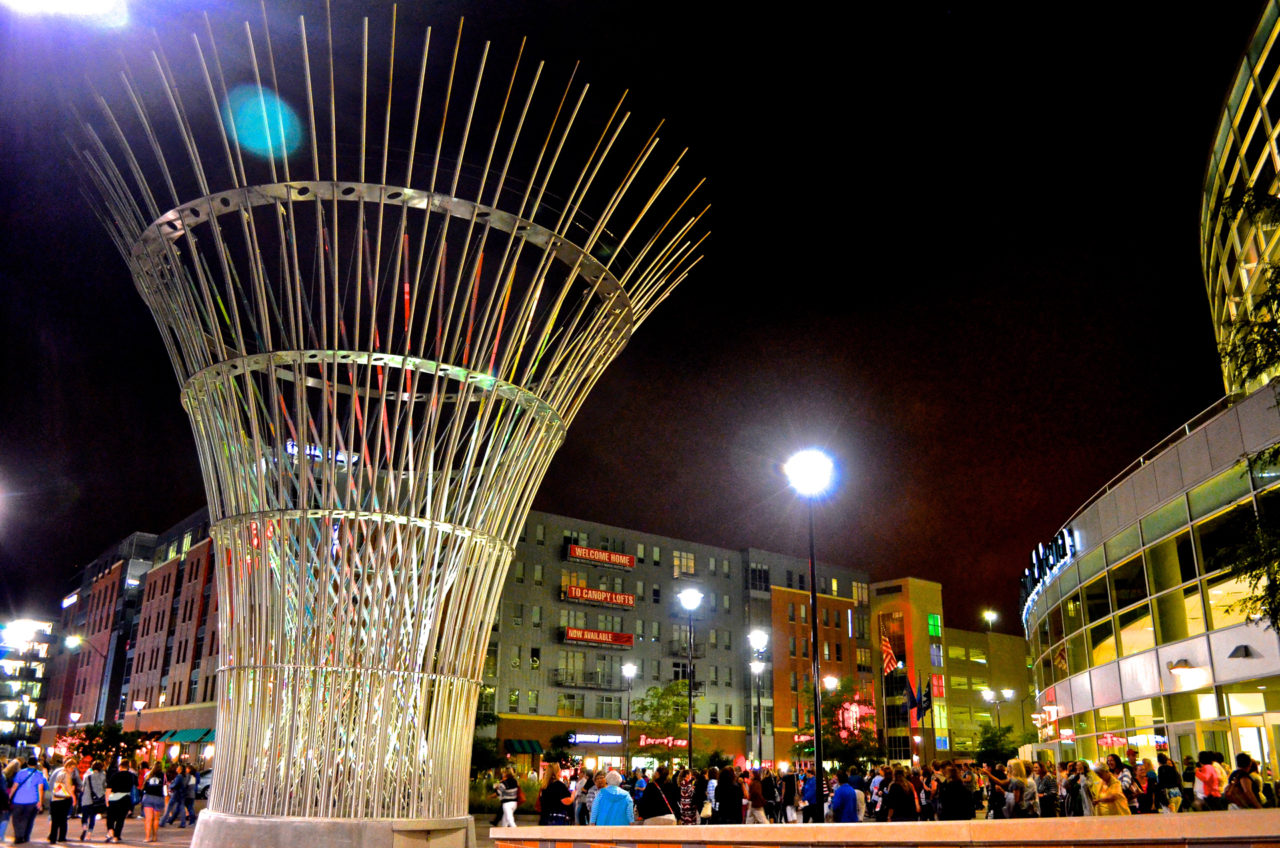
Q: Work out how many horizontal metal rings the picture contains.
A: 4